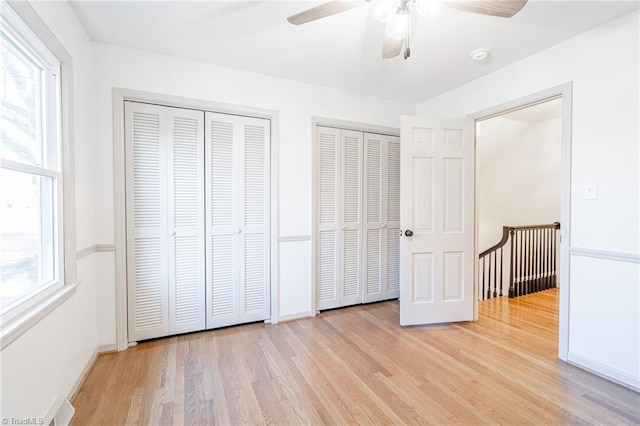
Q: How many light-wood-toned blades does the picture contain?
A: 3